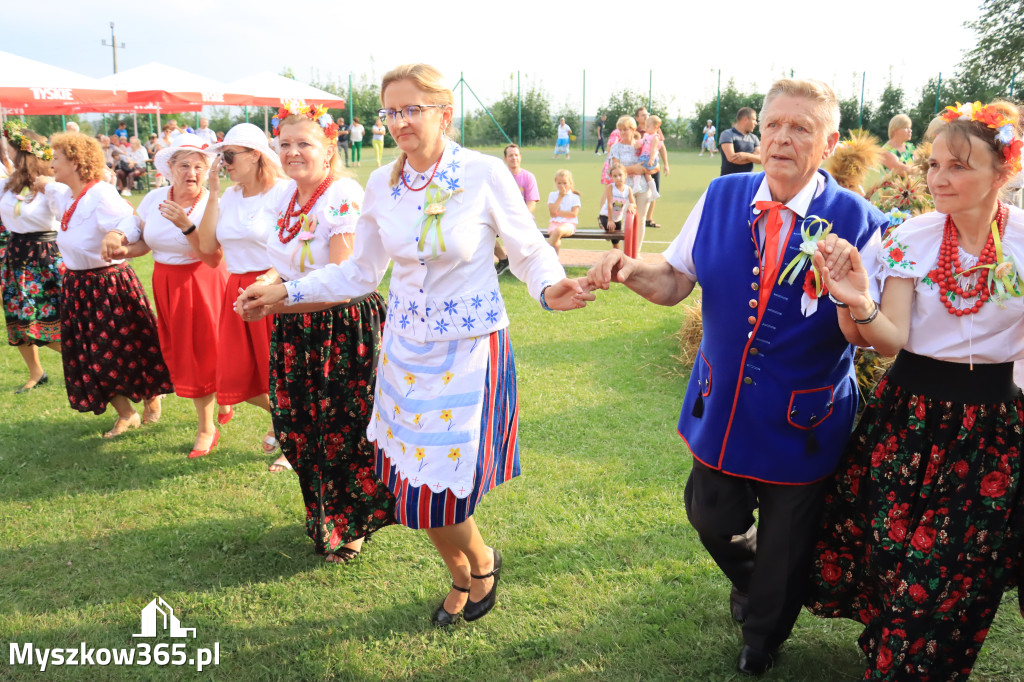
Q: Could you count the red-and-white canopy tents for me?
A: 3